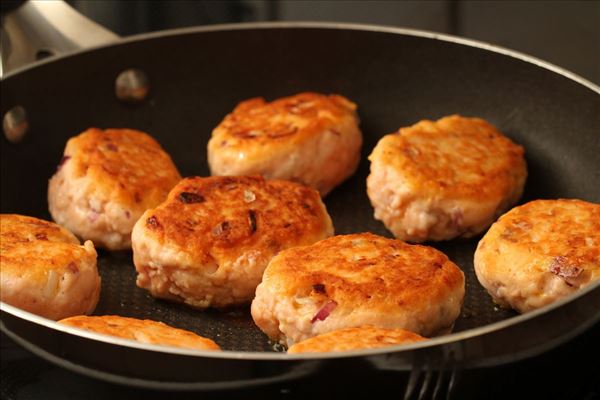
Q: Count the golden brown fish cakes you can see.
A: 9